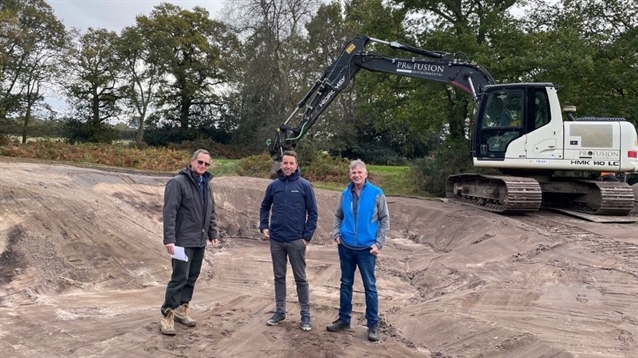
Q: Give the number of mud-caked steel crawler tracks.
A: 2